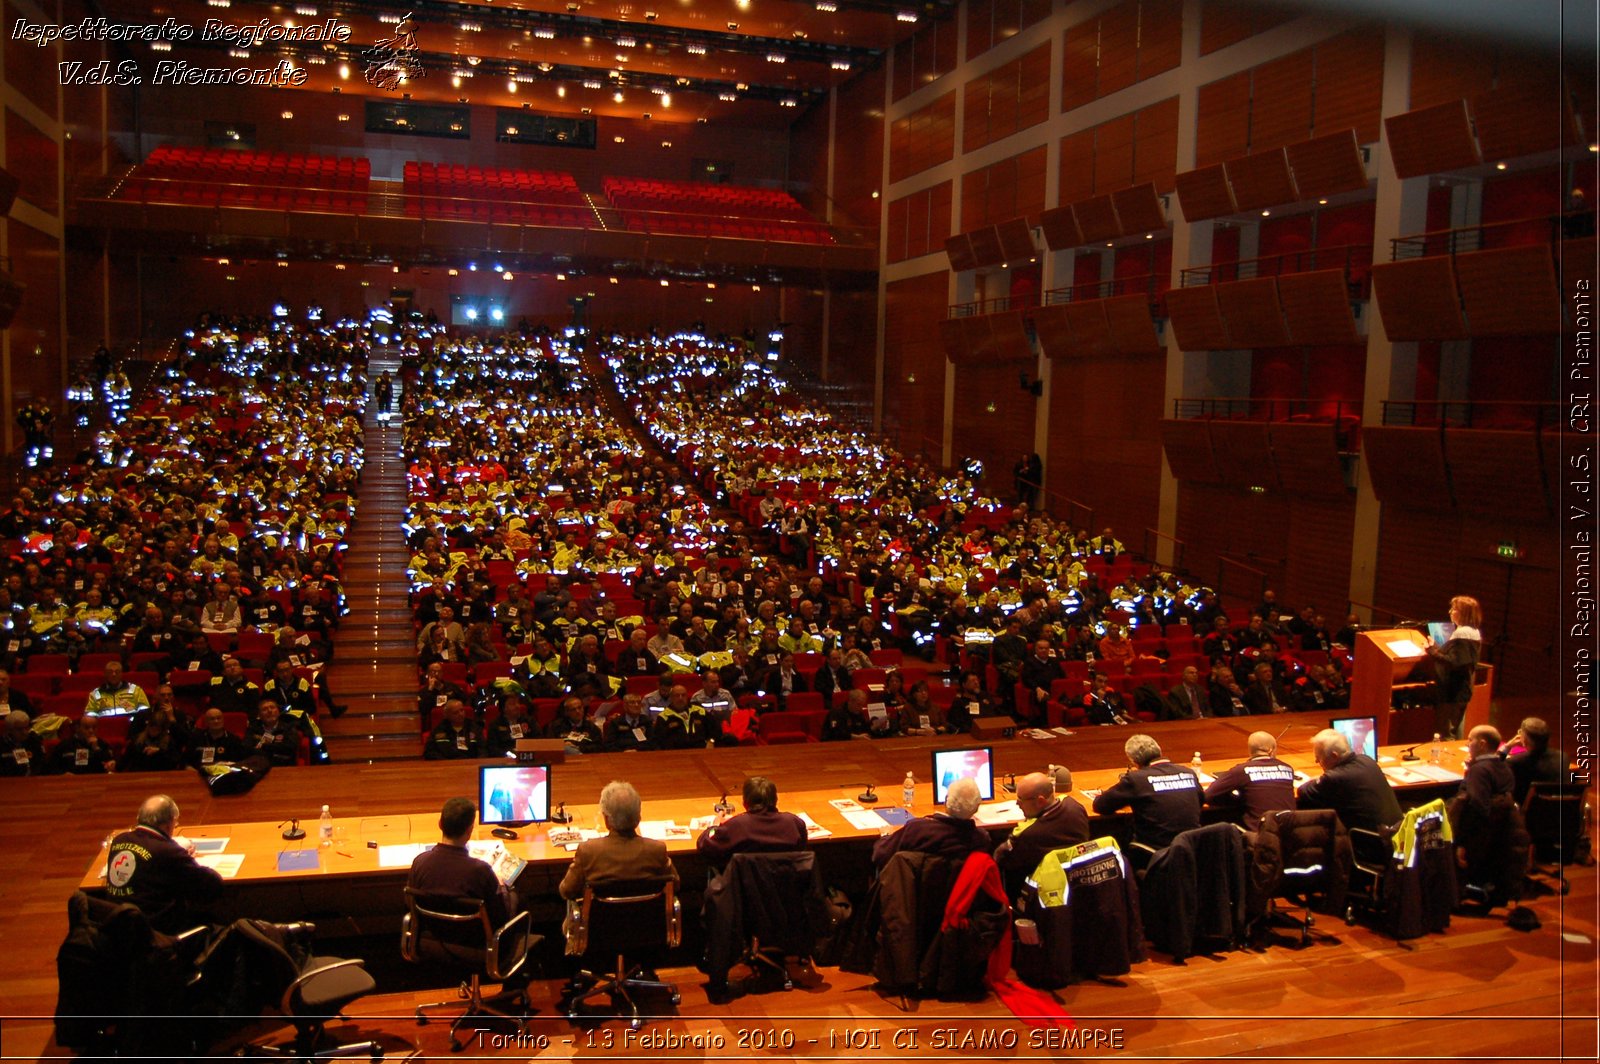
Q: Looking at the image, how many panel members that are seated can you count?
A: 11